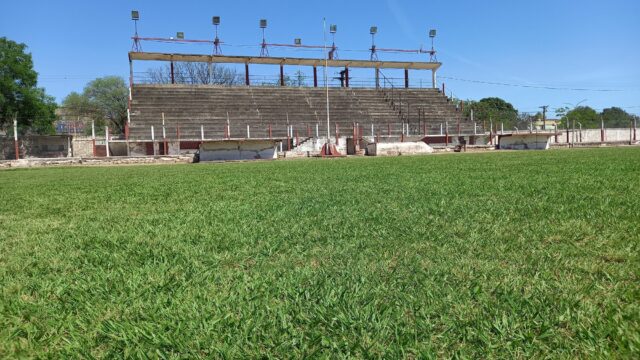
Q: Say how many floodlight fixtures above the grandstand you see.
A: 8